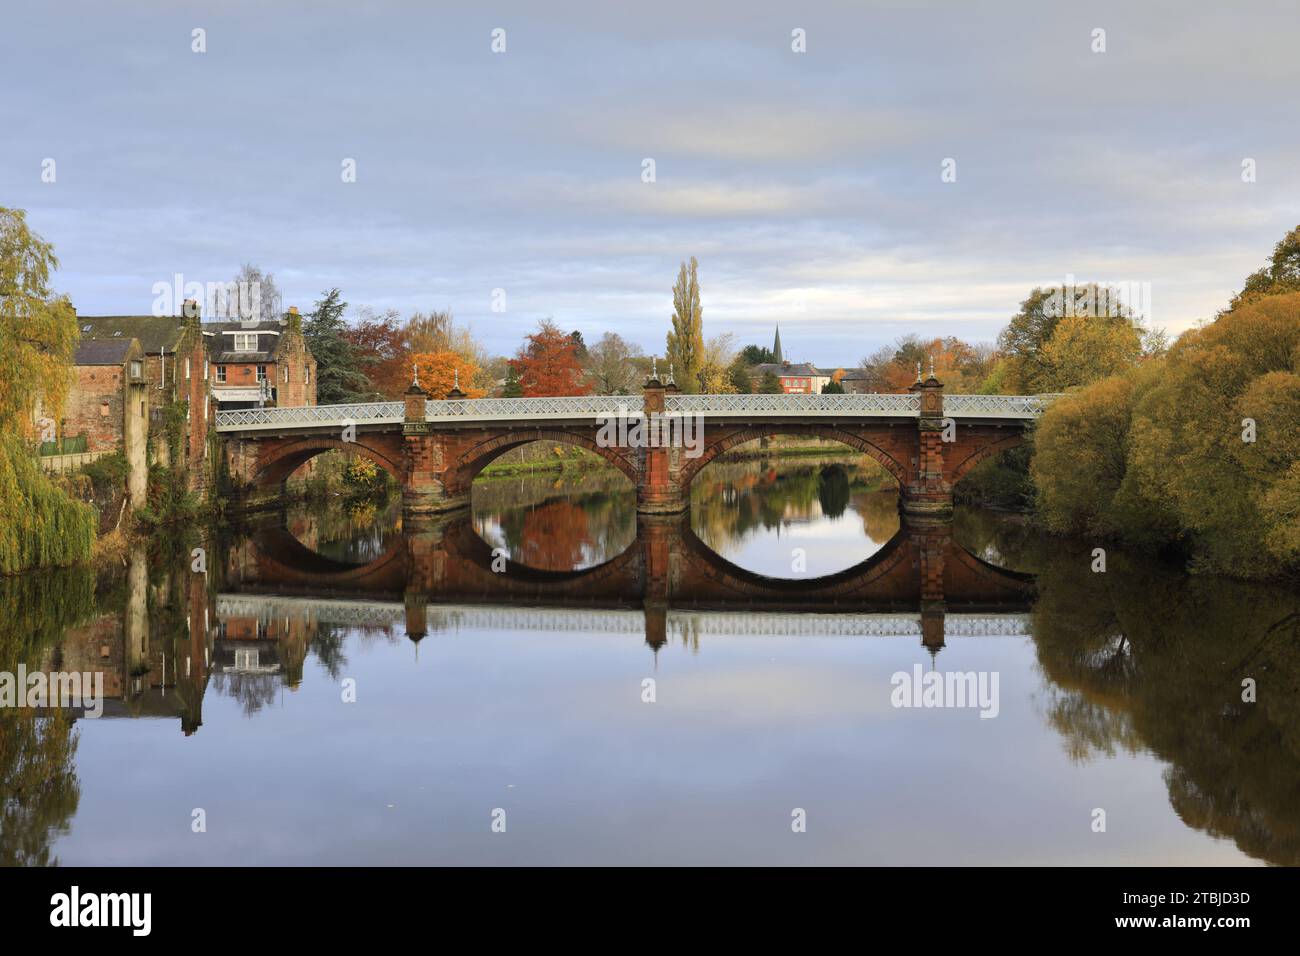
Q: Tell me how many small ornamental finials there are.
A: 6